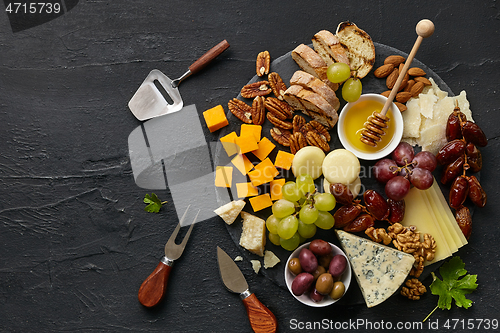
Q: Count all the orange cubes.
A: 13